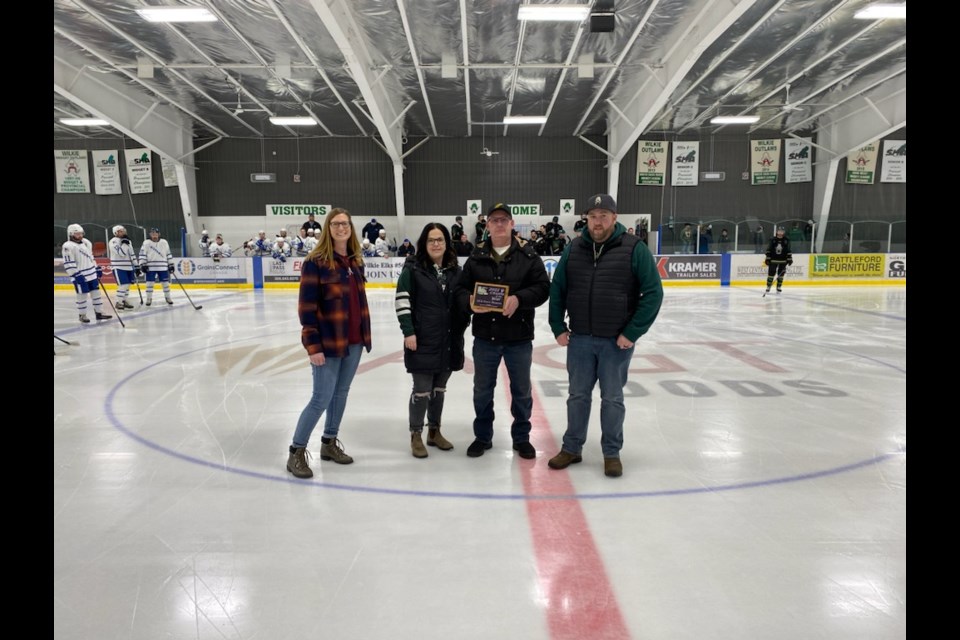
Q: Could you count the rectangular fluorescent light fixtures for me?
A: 7